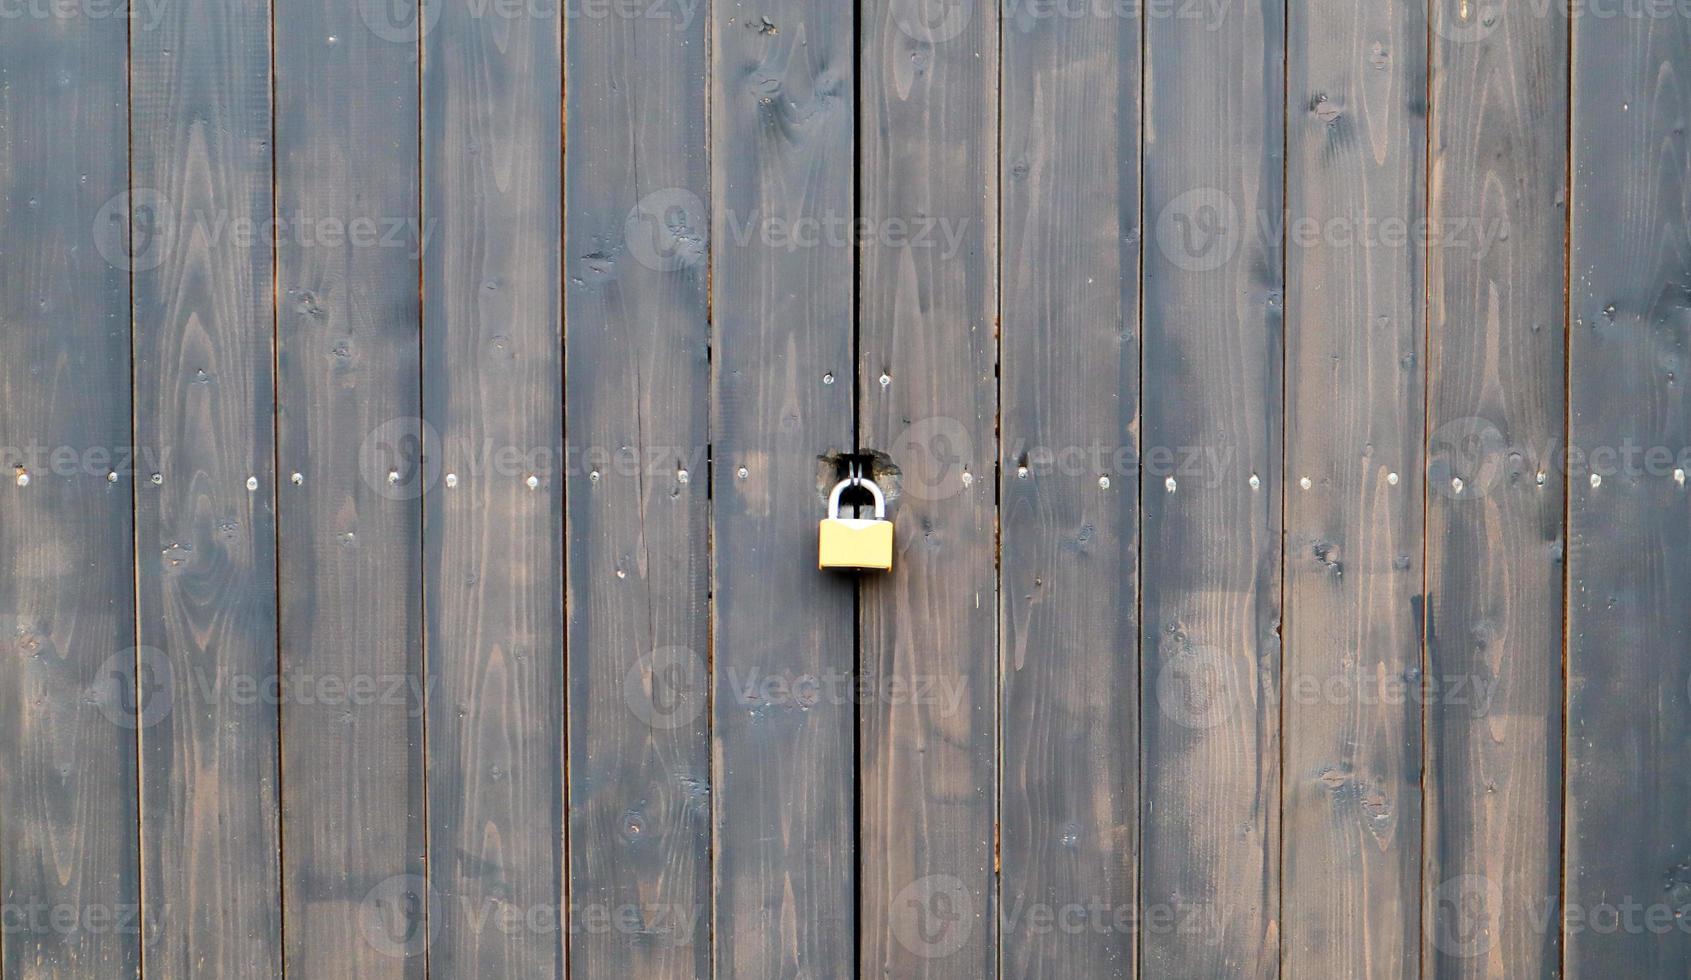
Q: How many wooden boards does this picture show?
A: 12